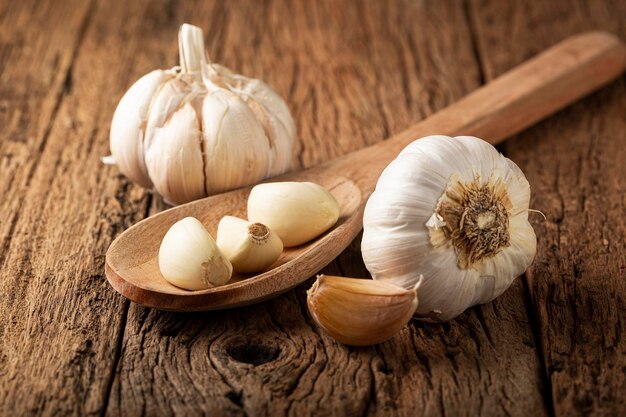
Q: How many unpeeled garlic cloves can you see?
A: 1